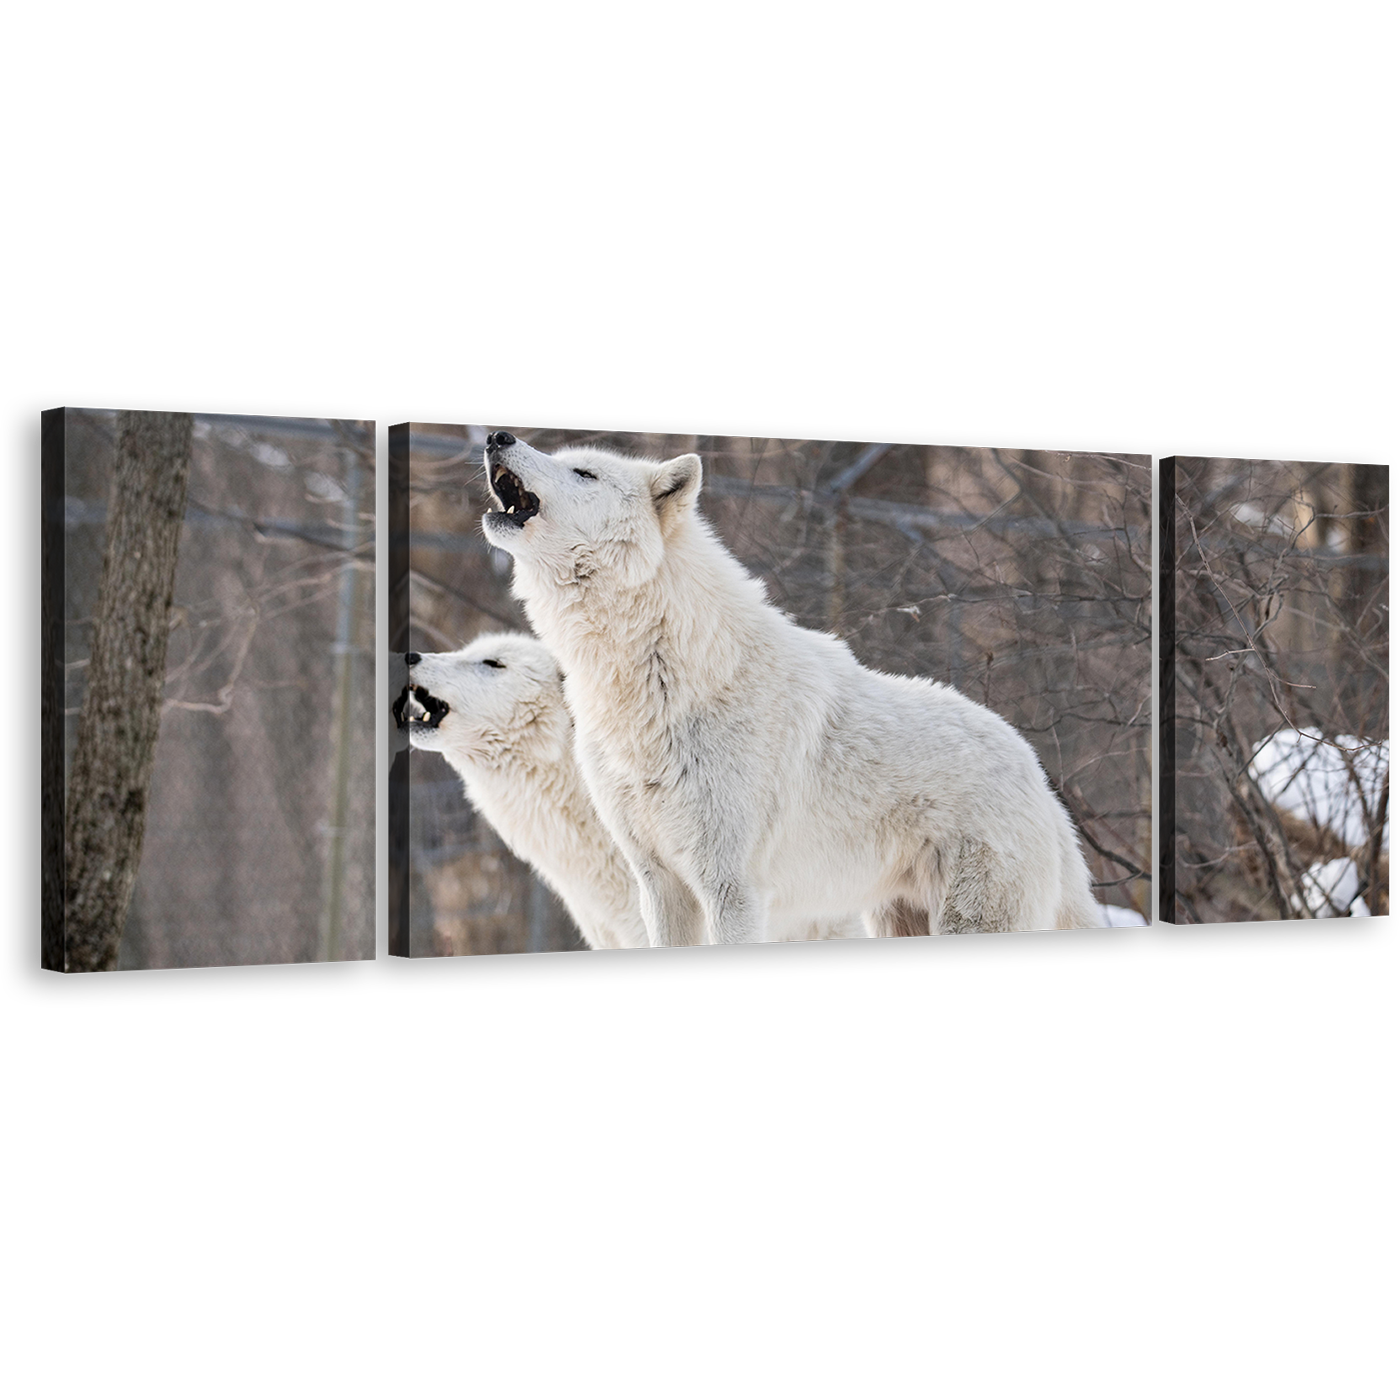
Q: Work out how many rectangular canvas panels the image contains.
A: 3